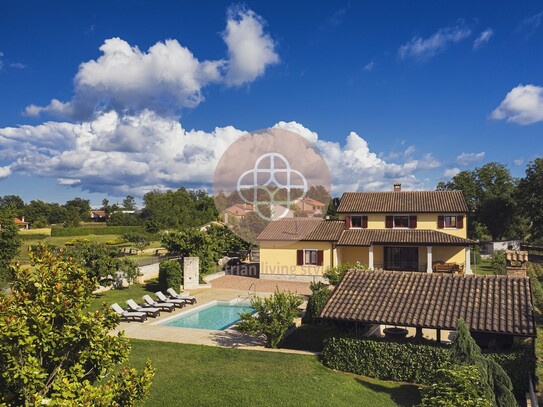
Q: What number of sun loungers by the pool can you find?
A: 5